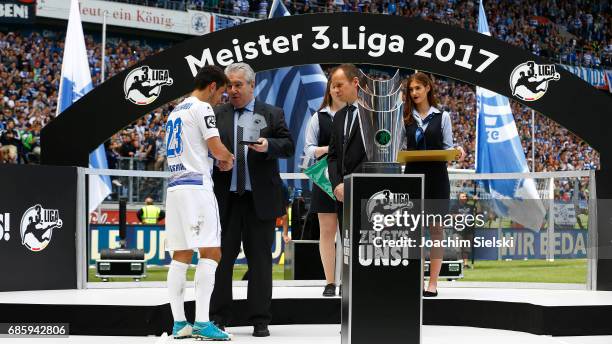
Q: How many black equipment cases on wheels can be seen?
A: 2